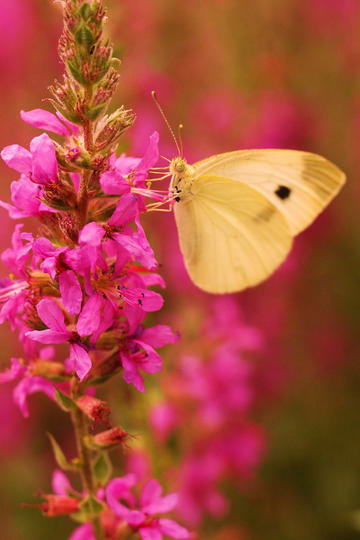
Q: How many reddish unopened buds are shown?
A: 3